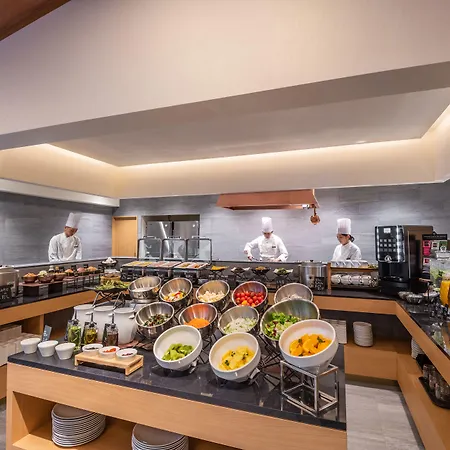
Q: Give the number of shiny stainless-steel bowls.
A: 9